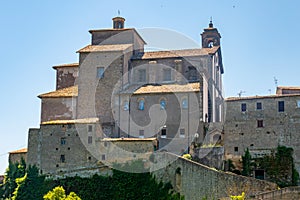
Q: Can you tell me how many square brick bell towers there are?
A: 1